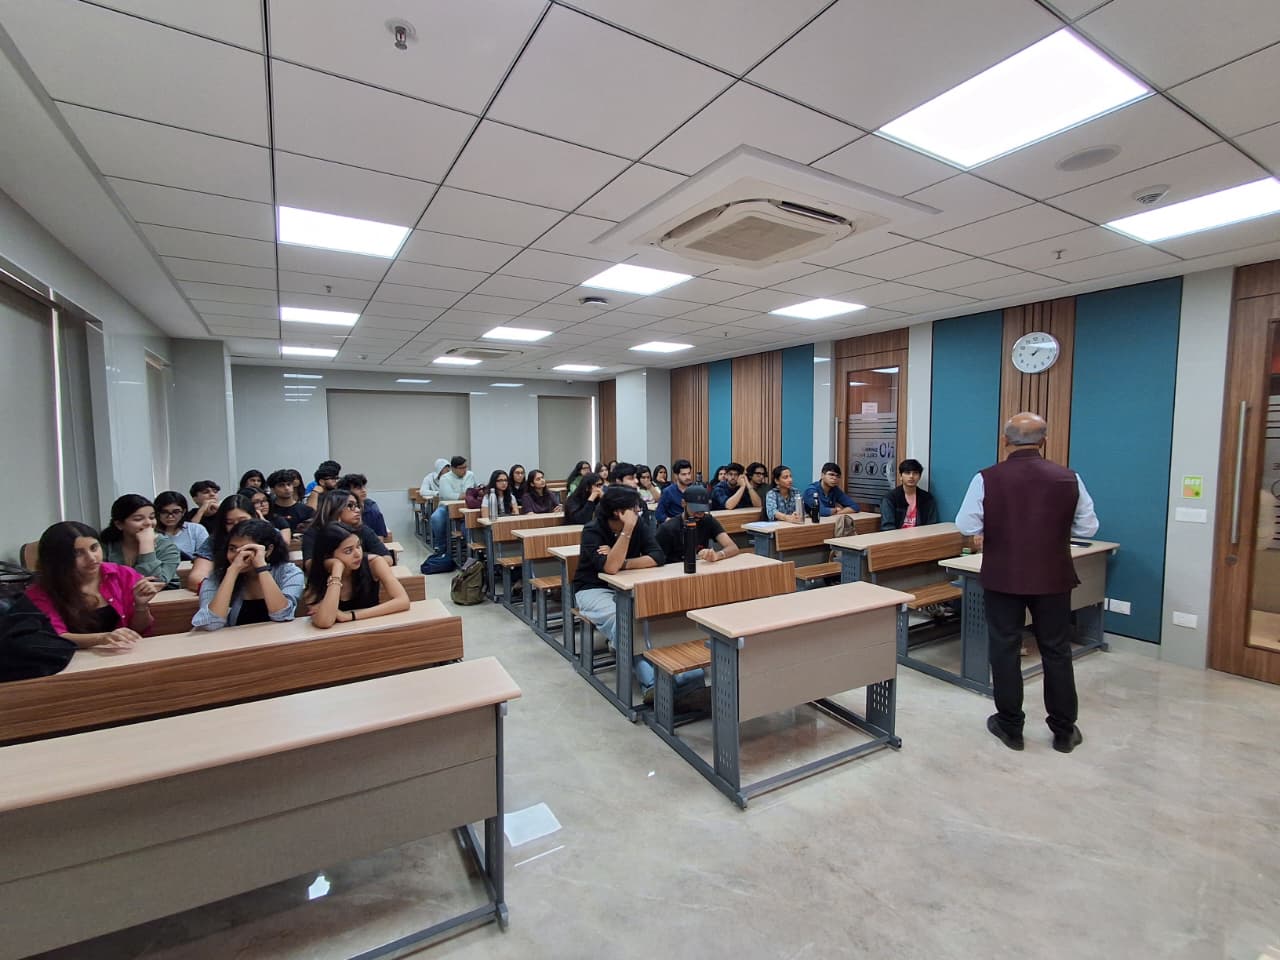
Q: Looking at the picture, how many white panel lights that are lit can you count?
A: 11